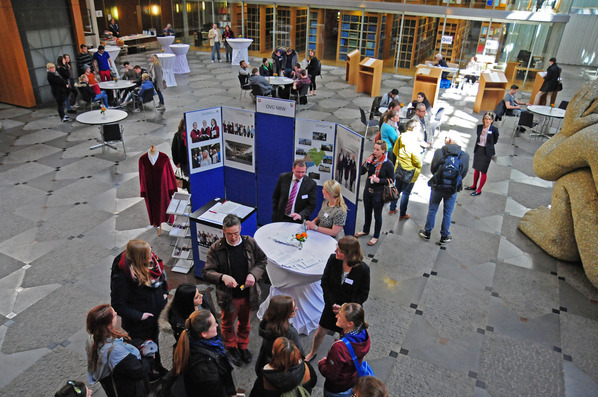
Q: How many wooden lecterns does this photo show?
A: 5